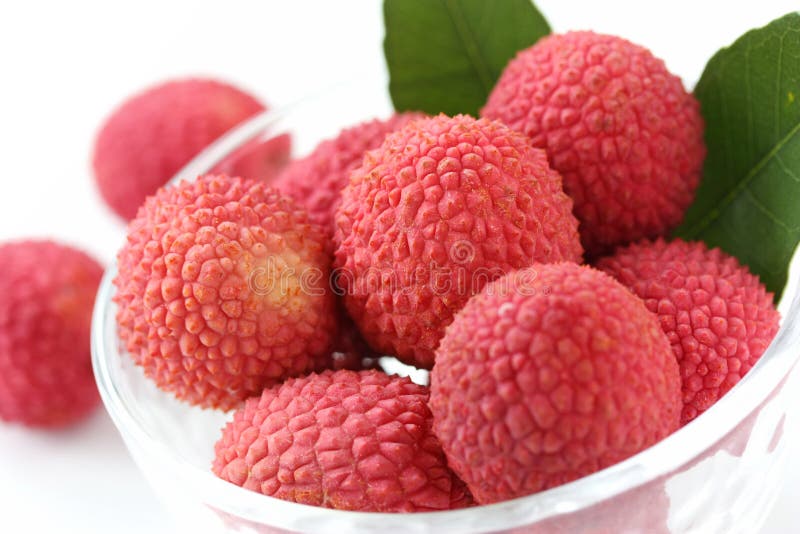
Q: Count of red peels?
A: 9